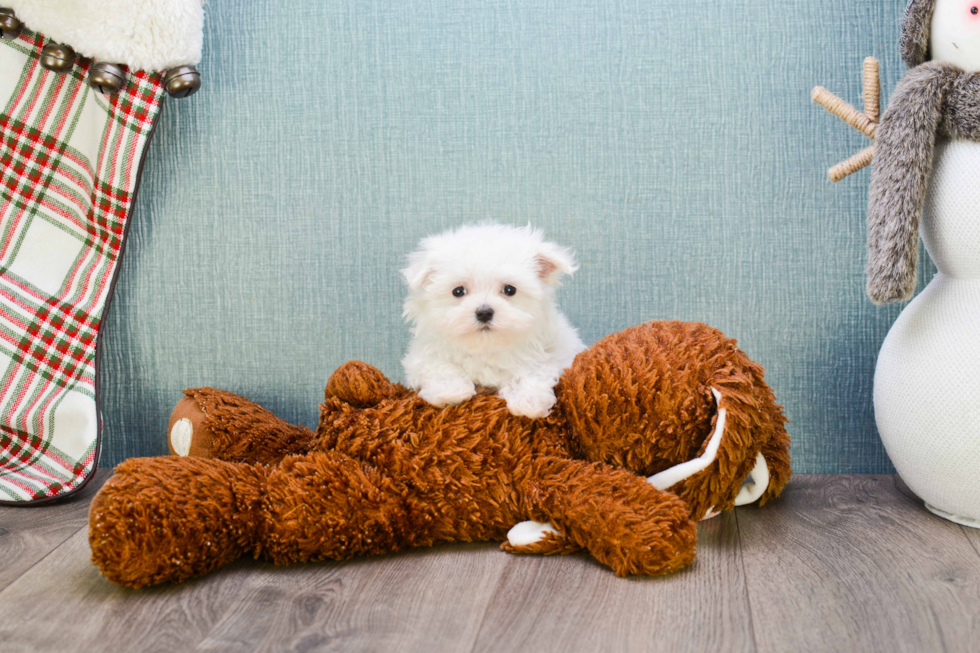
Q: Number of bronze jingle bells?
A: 4